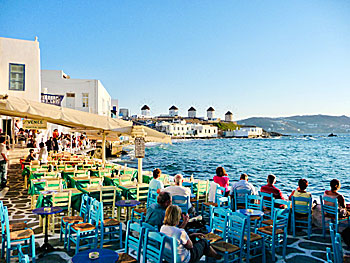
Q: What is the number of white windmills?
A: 5